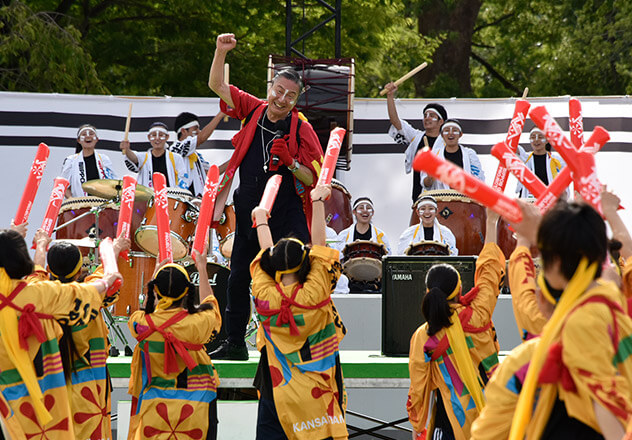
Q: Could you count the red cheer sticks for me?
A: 15